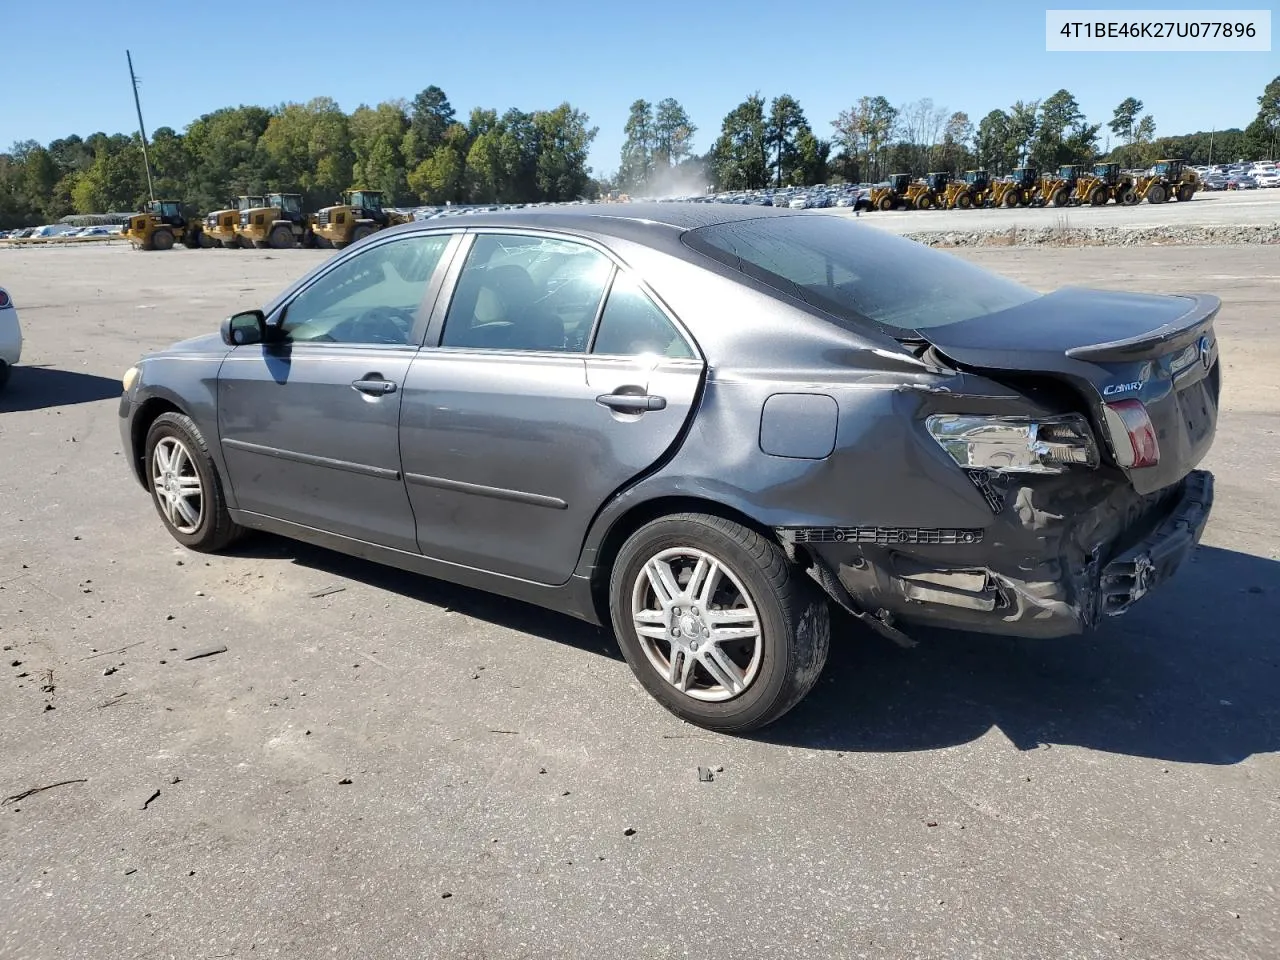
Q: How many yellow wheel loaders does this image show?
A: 11